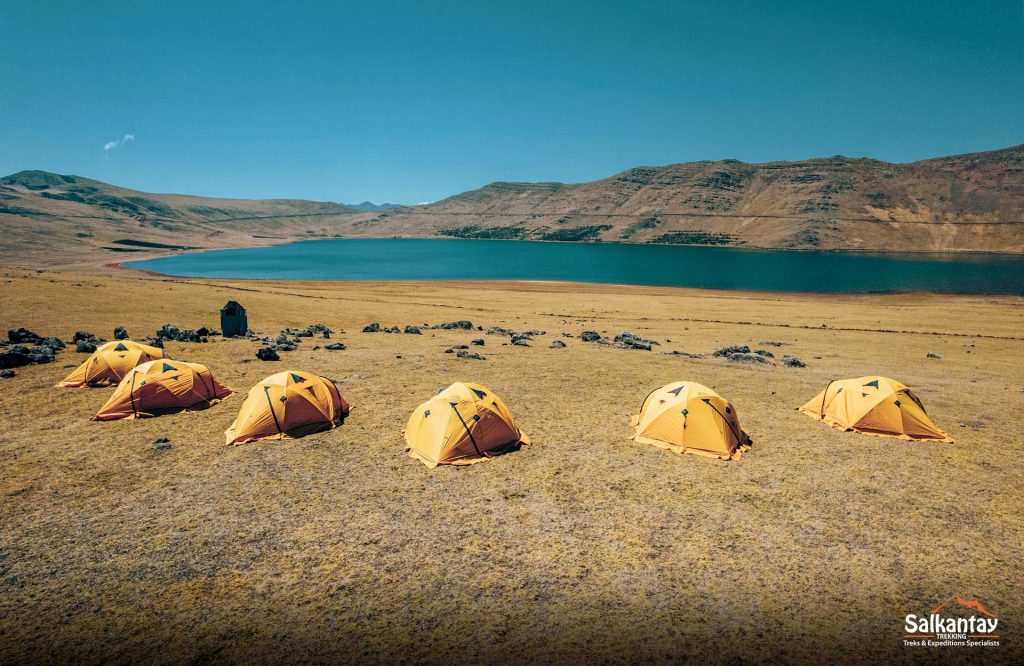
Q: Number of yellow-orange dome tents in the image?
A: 6